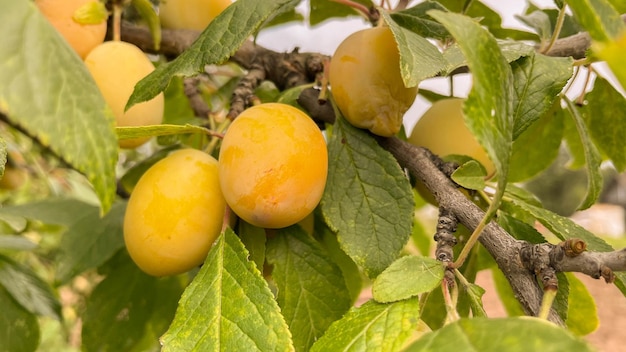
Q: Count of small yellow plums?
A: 7